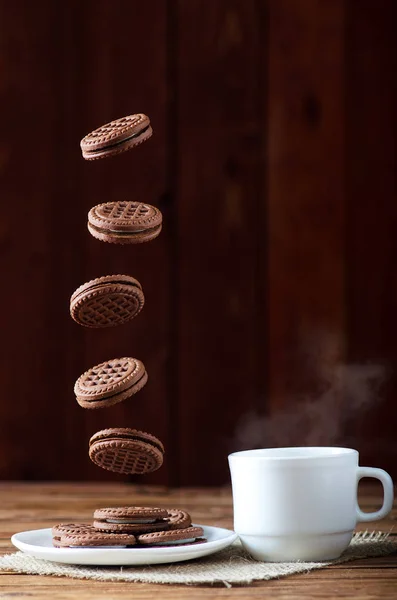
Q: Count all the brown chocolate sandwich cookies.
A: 10